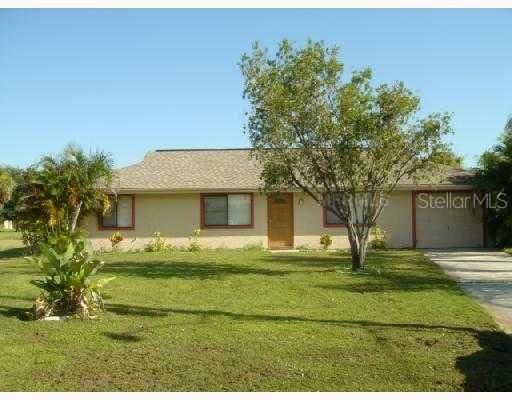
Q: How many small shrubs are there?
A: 5